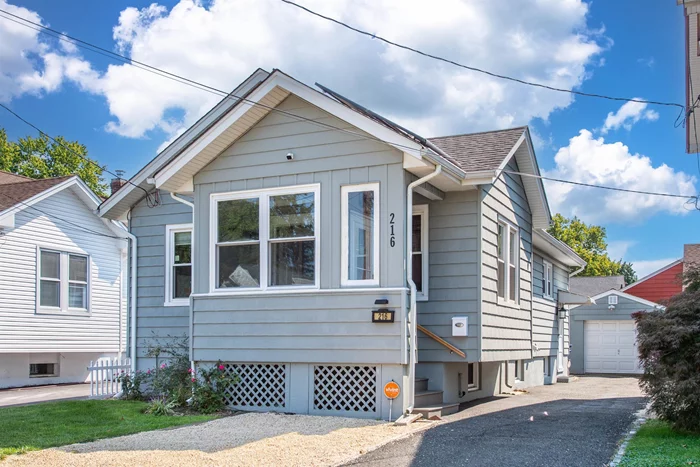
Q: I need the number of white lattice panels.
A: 2